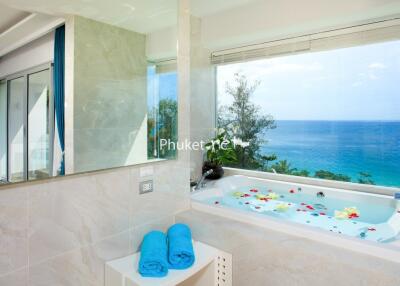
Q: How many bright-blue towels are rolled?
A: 2